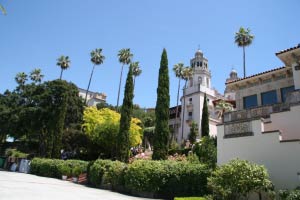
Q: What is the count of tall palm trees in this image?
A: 9